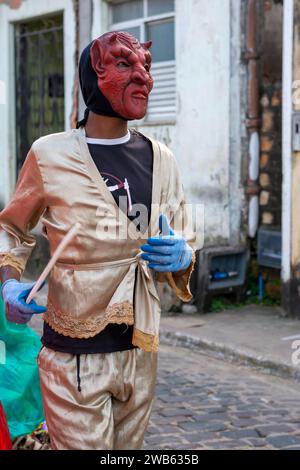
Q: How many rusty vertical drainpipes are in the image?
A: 1